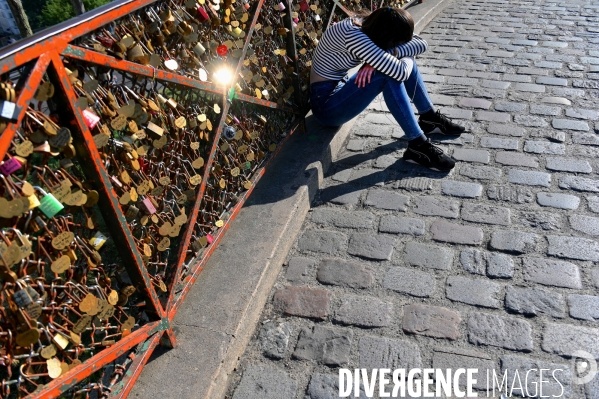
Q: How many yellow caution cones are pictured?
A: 0